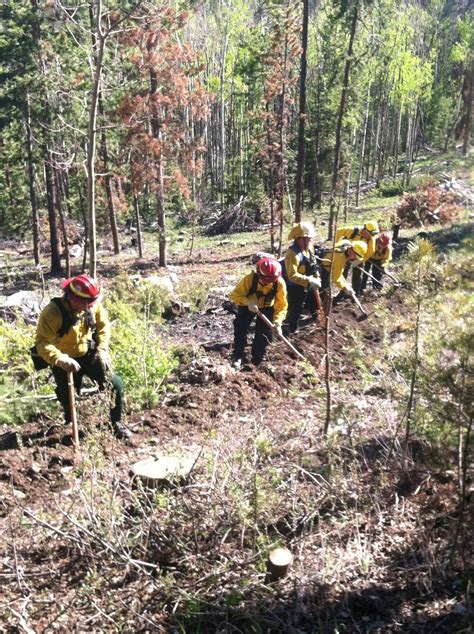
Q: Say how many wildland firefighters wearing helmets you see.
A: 6